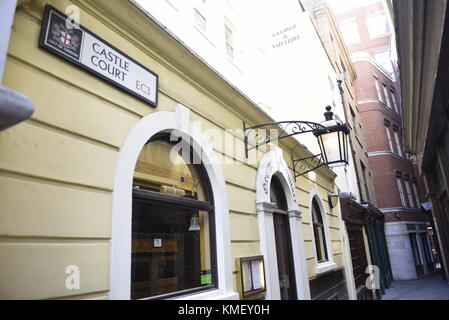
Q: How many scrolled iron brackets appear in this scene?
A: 2